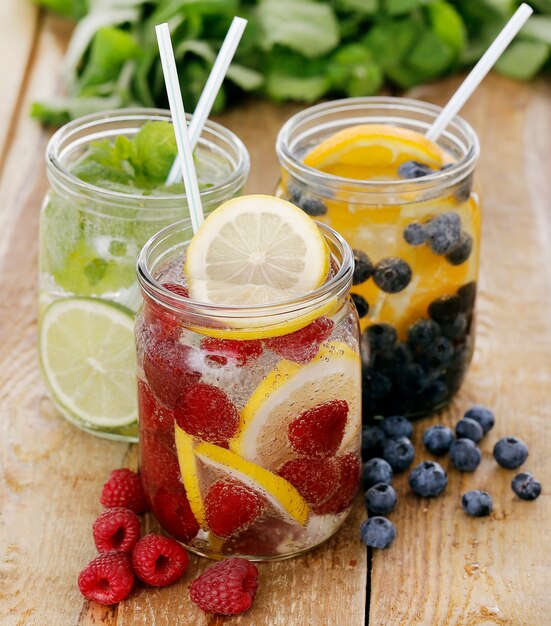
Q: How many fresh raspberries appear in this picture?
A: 5